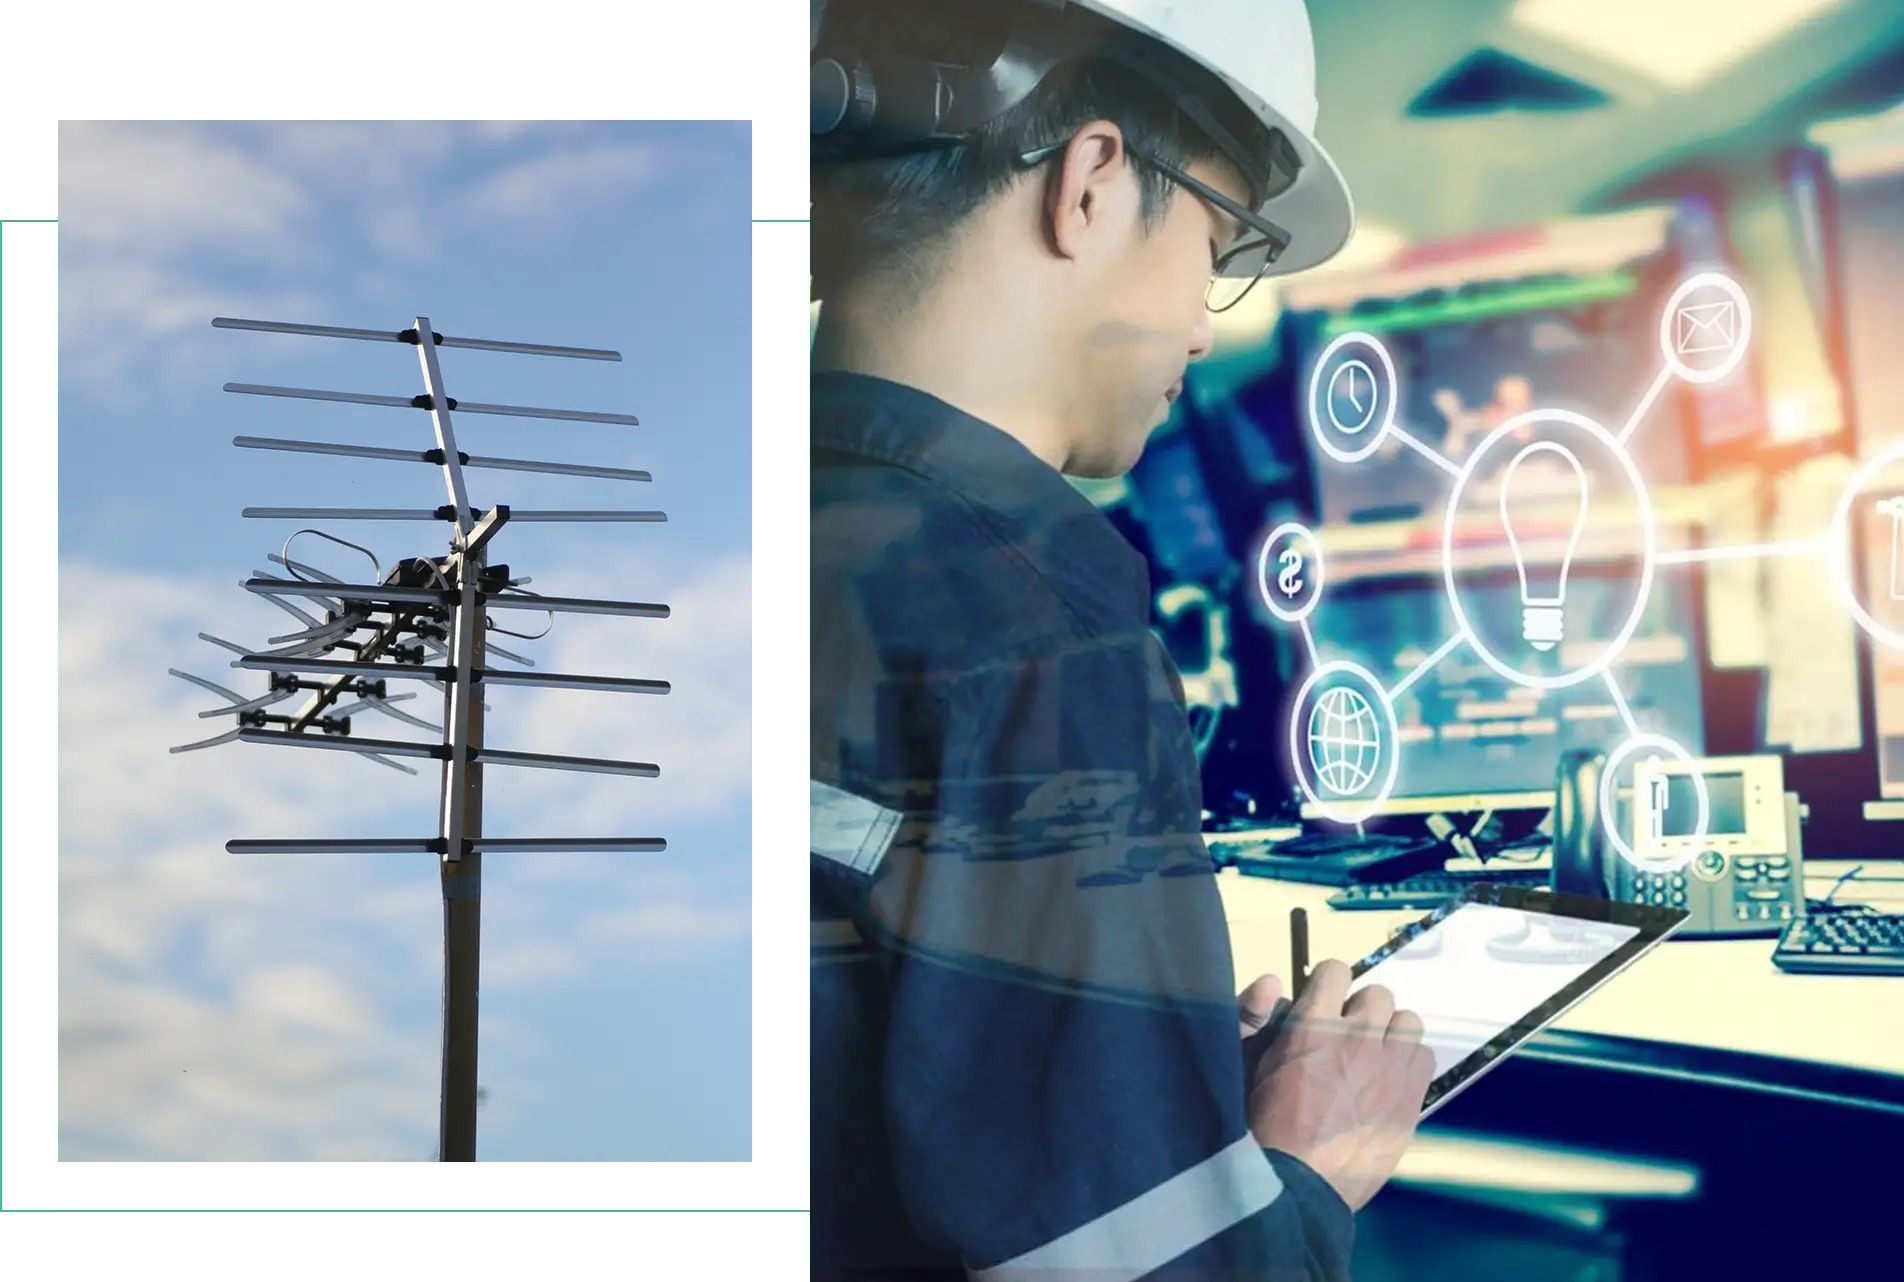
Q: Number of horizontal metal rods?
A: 8